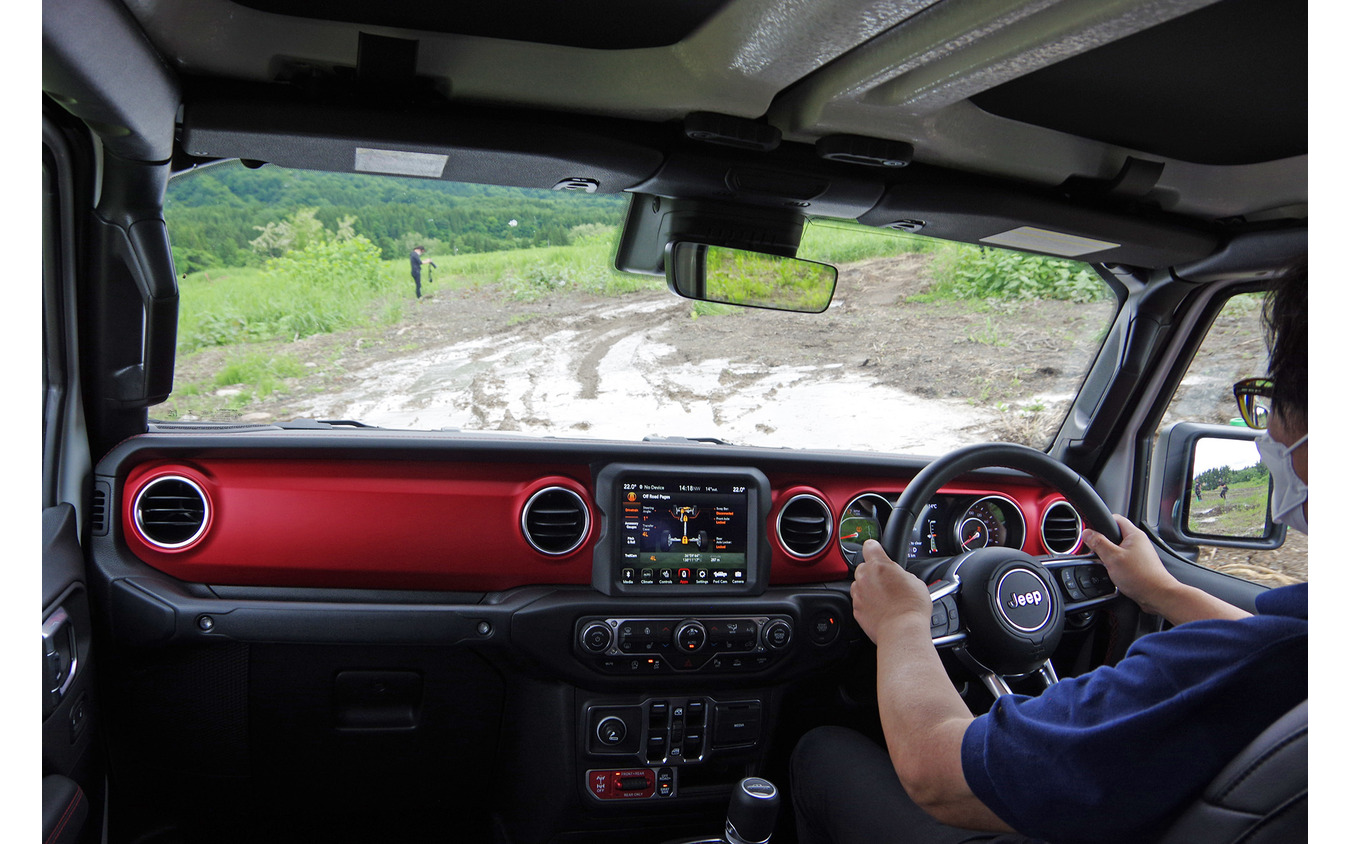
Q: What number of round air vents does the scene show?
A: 4